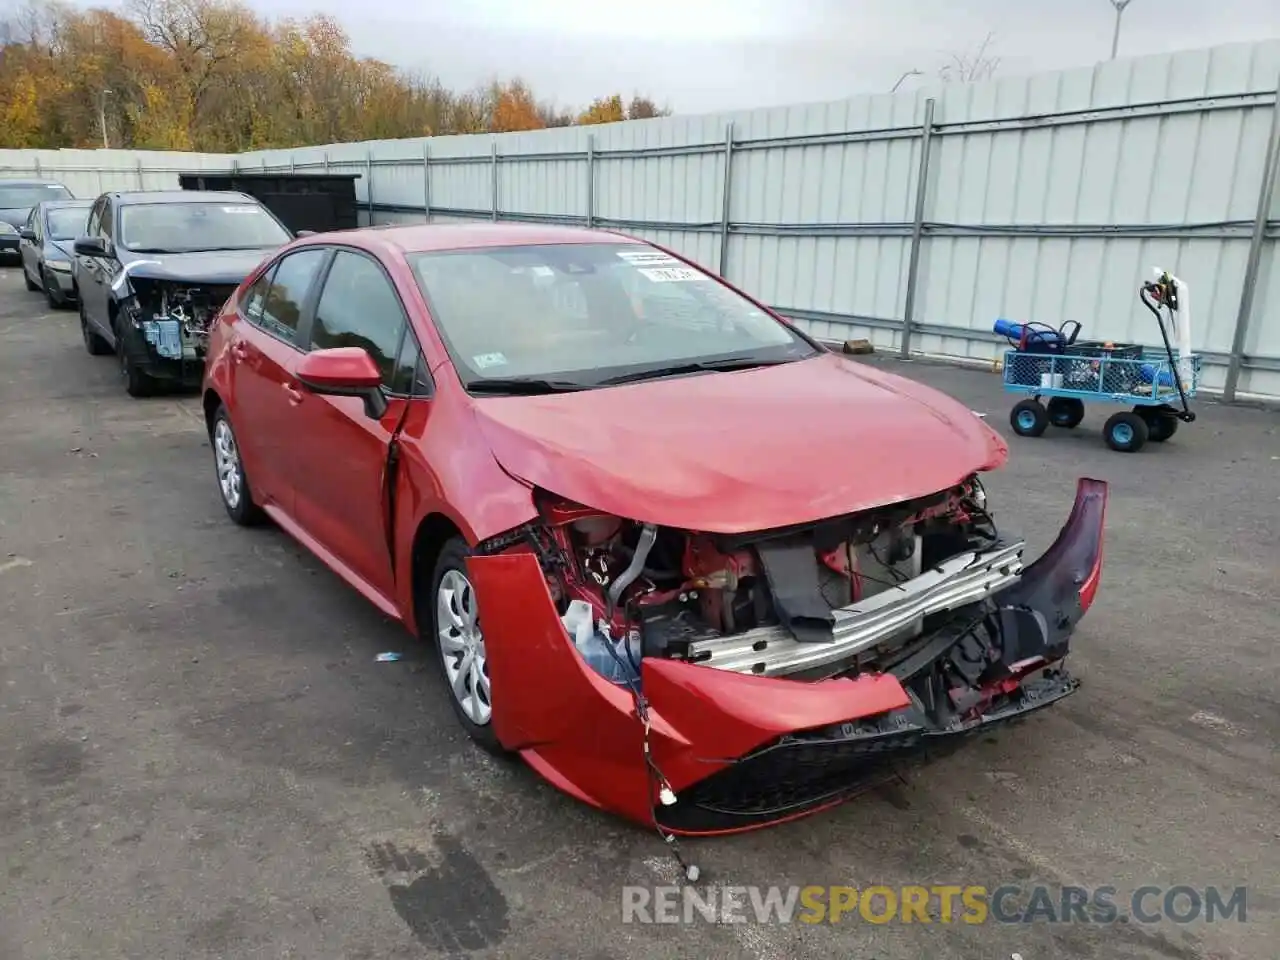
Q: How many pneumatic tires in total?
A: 10